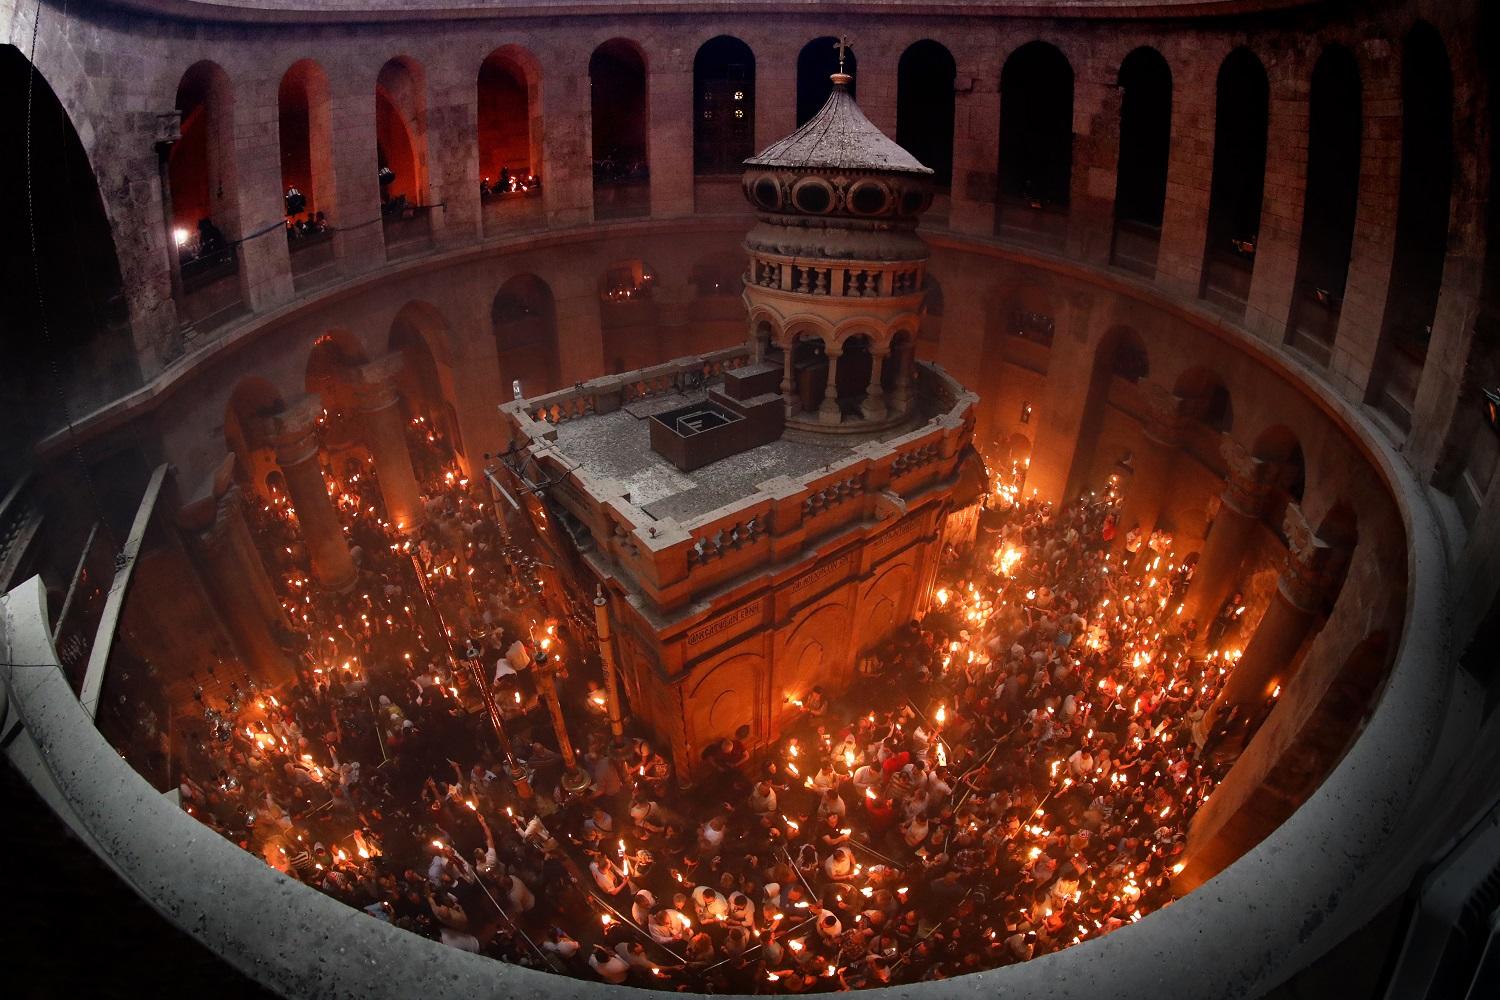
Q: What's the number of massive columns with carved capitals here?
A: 6